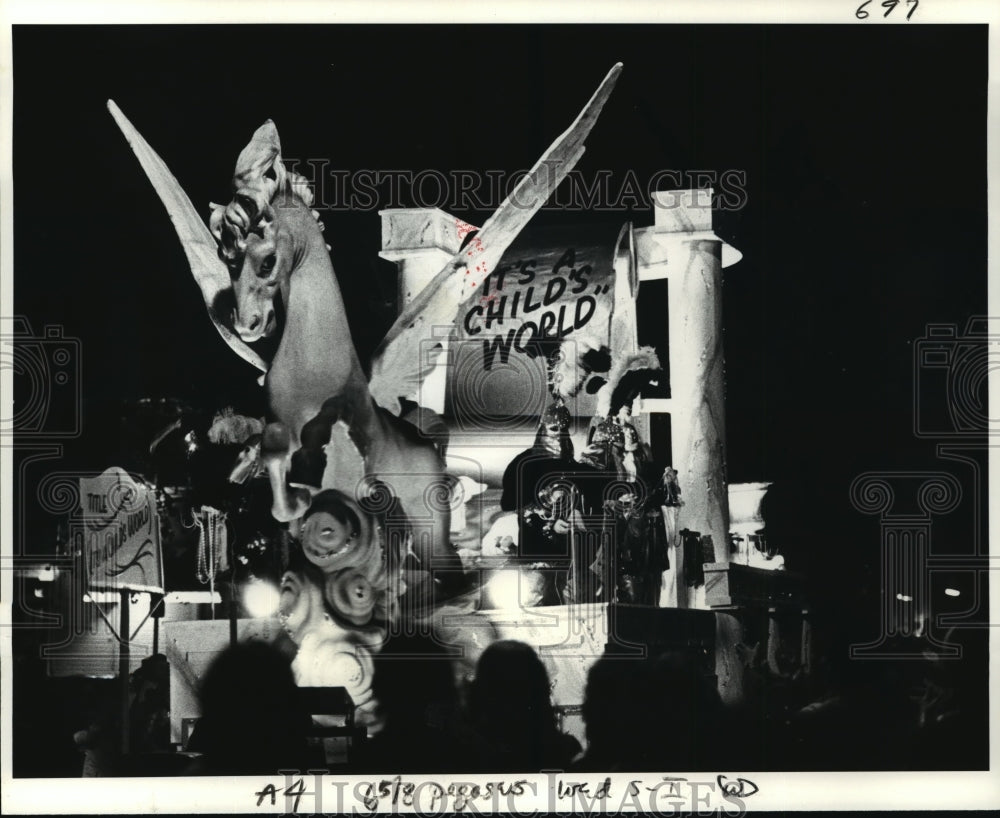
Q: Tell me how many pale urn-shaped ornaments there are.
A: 1